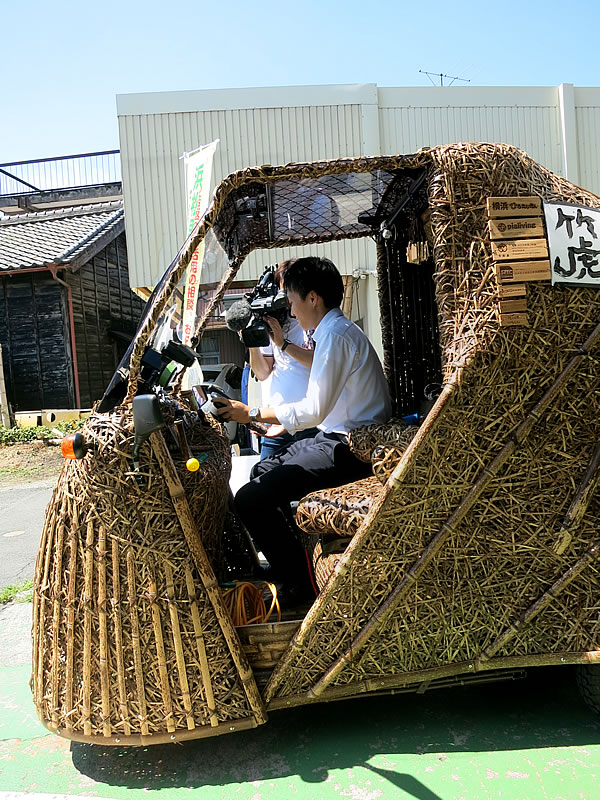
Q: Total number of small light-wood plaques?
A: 7